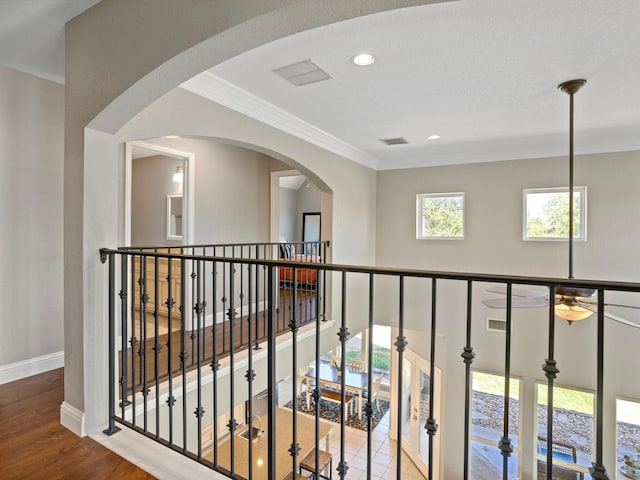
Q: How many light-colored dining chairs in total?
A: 4